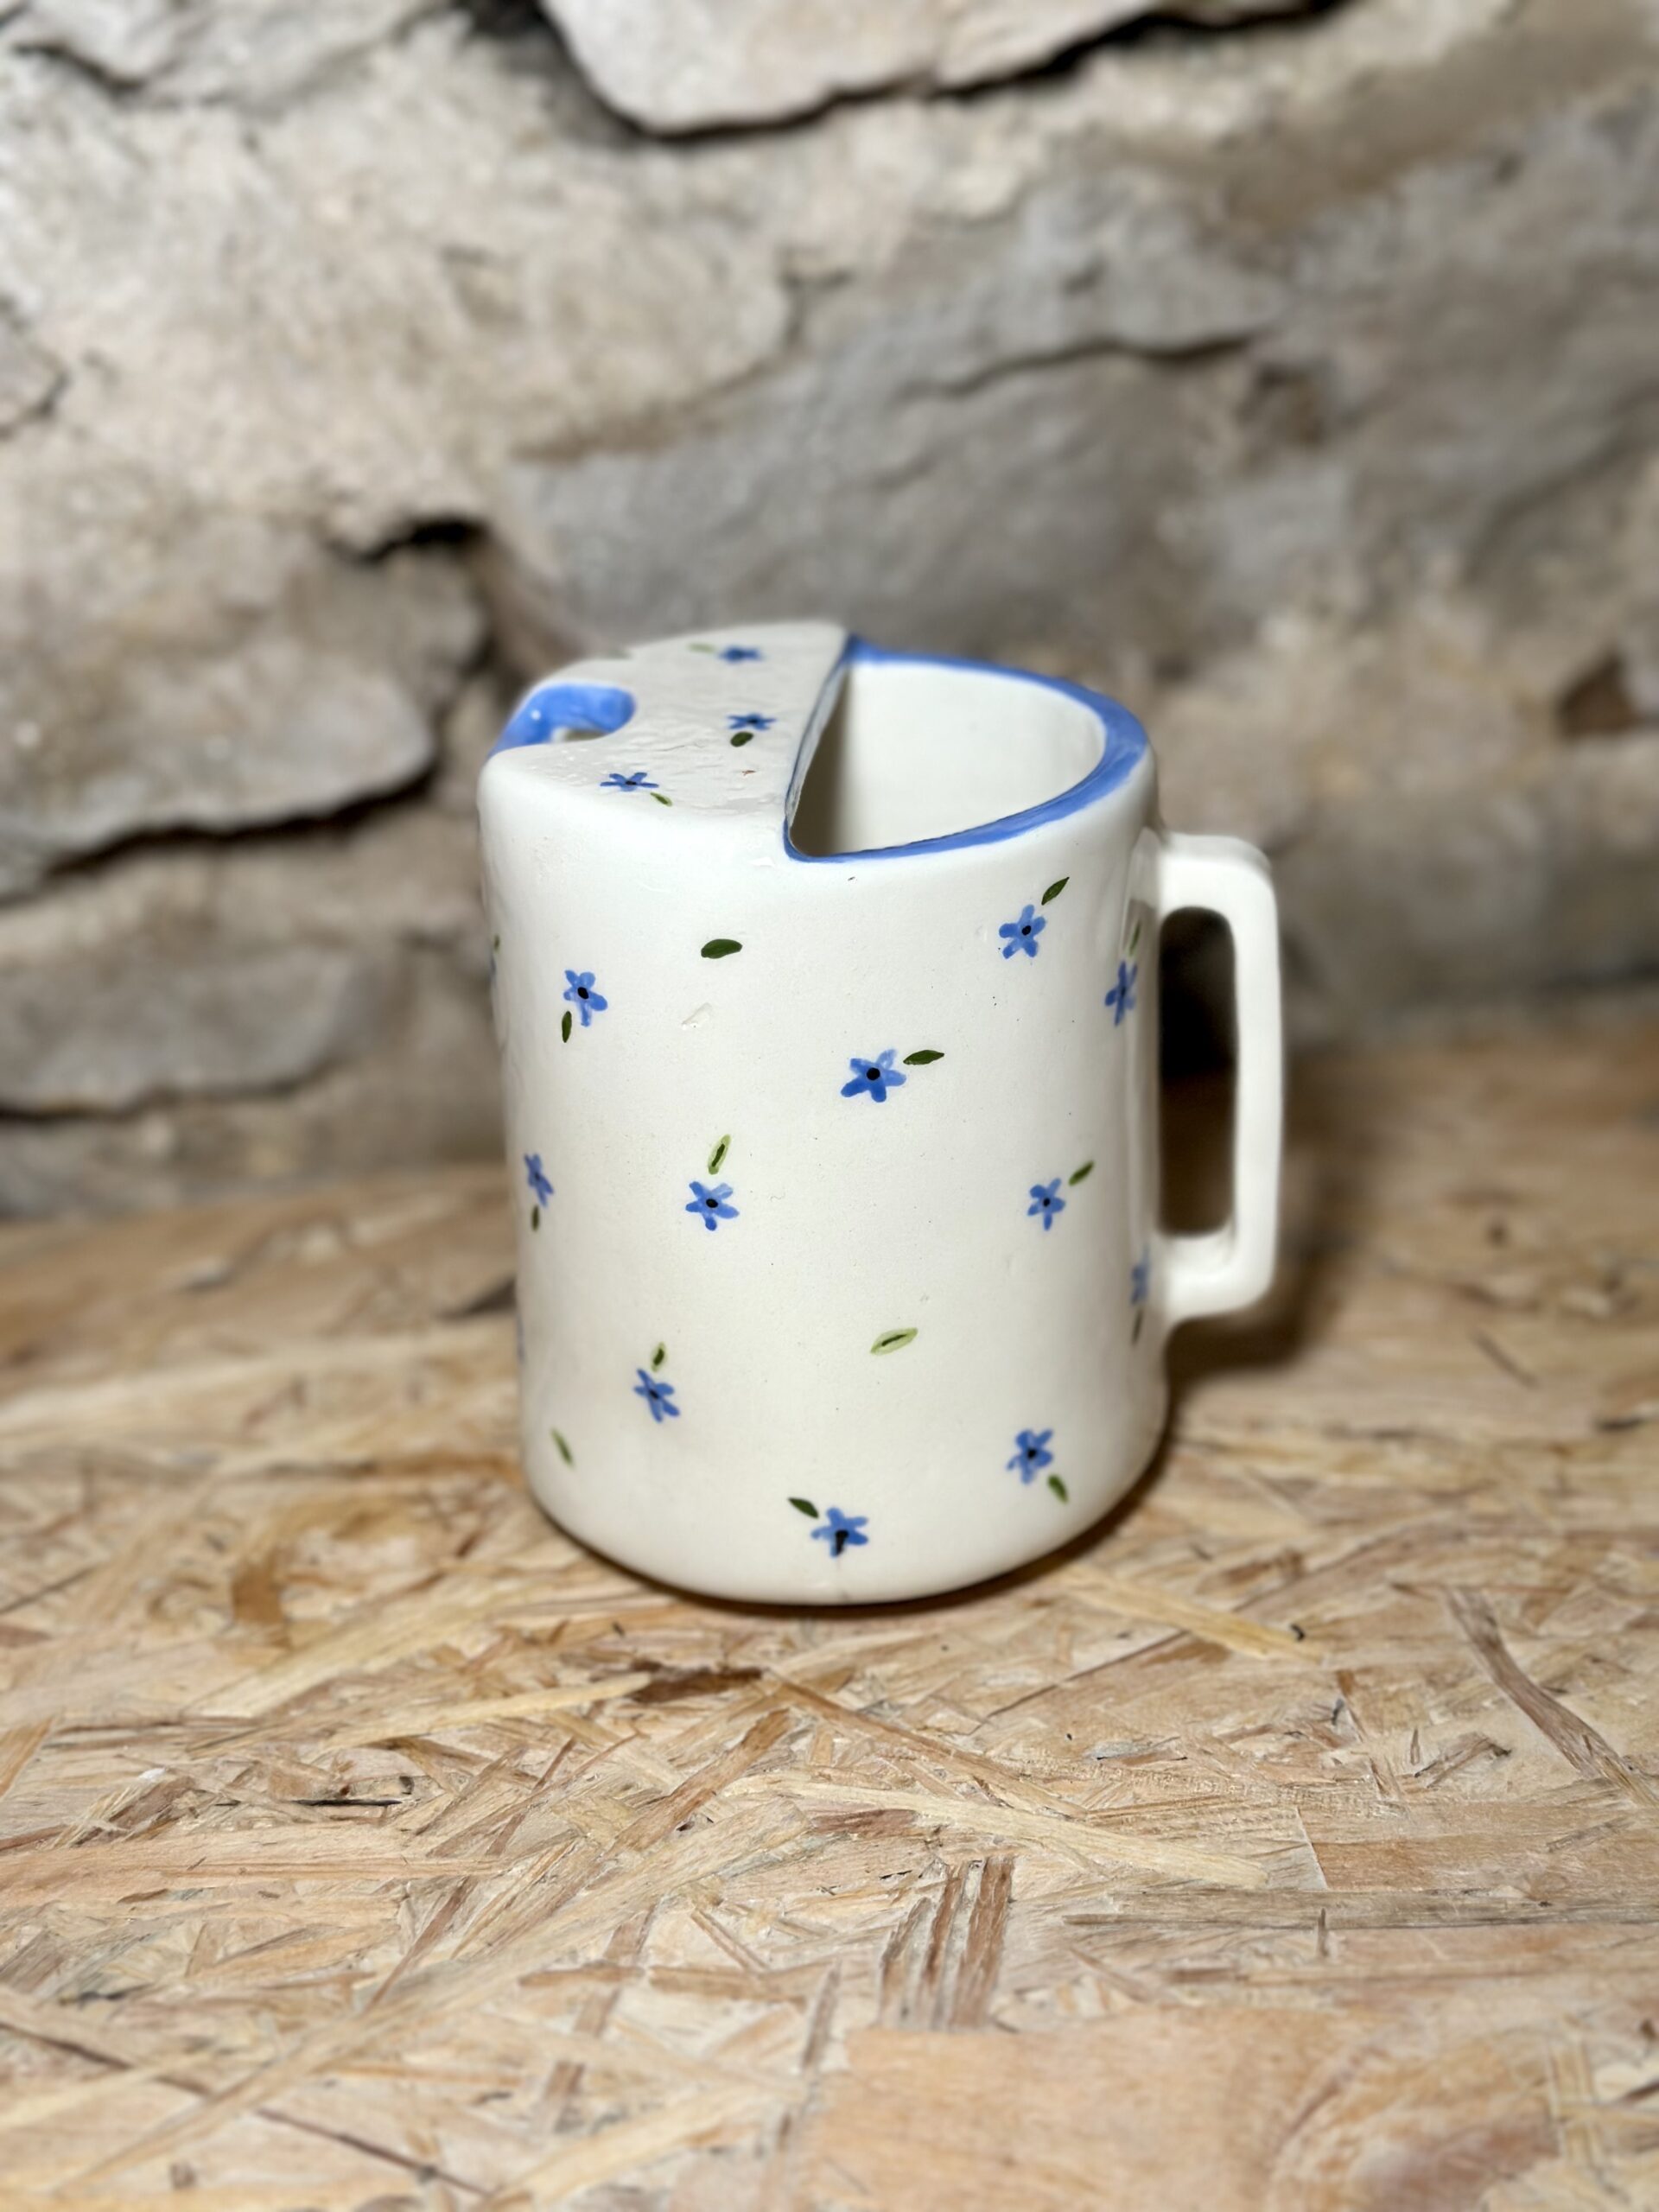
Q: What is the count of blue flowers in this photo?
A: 14